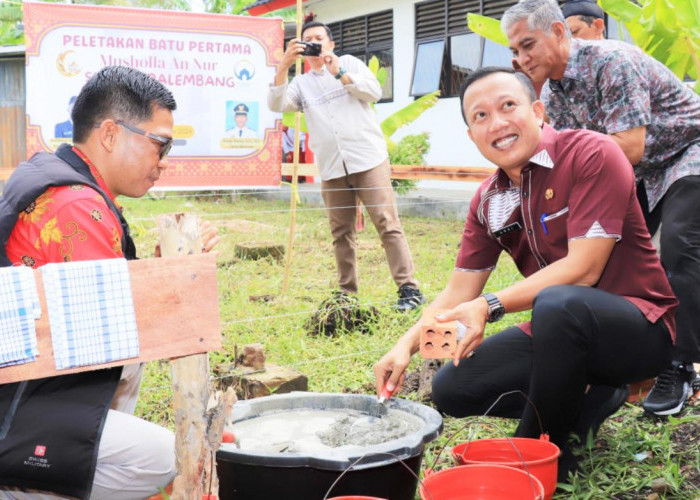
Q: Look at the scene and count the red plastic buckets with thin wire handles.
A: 3